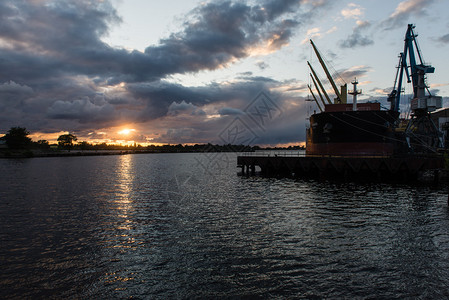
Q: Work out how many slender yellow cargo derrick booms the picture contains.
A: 4